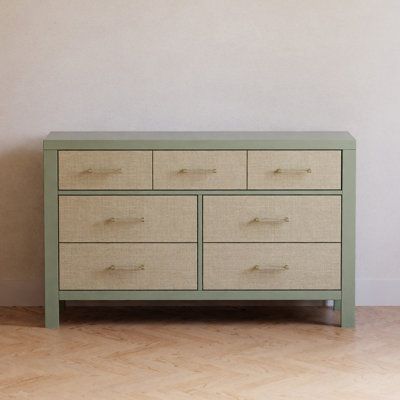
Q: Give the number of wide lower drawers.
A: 4